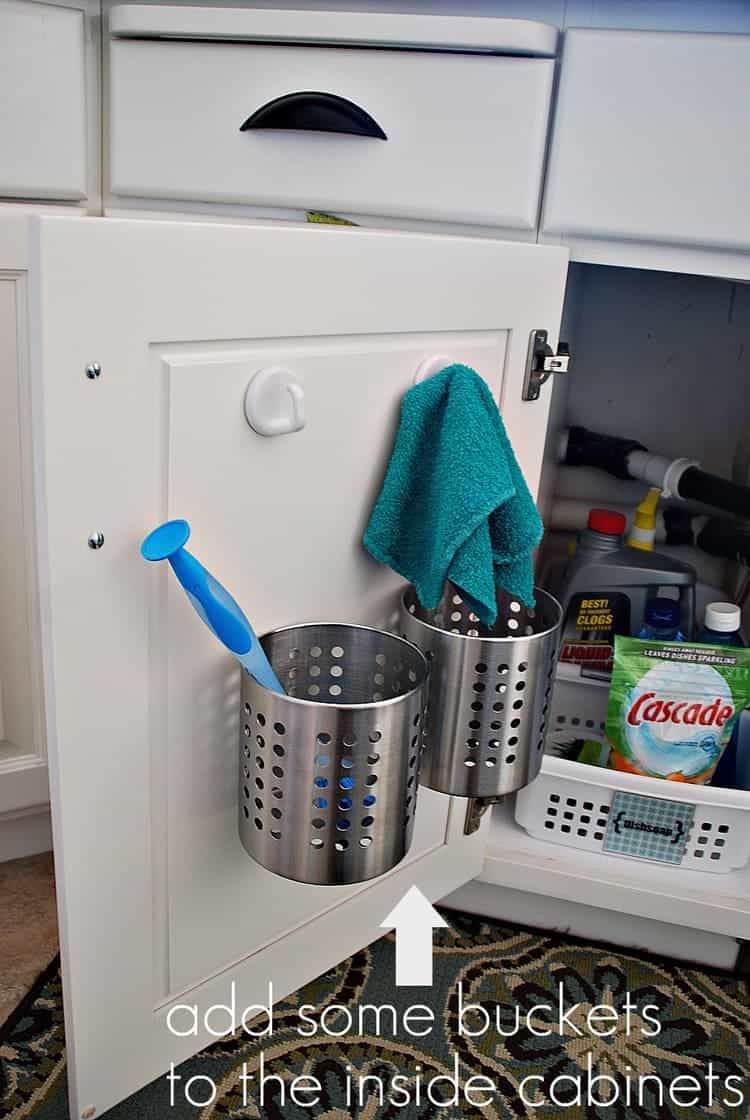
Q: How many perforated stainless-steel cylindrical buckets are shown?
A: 2